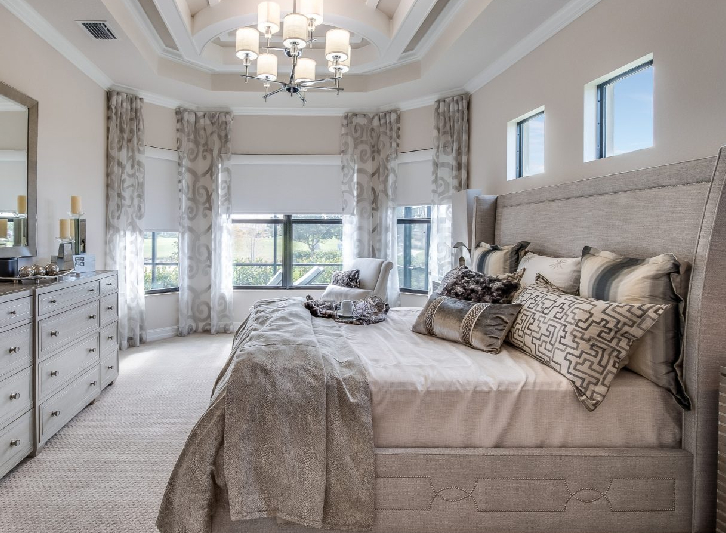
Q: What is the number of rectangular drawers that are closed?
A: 12